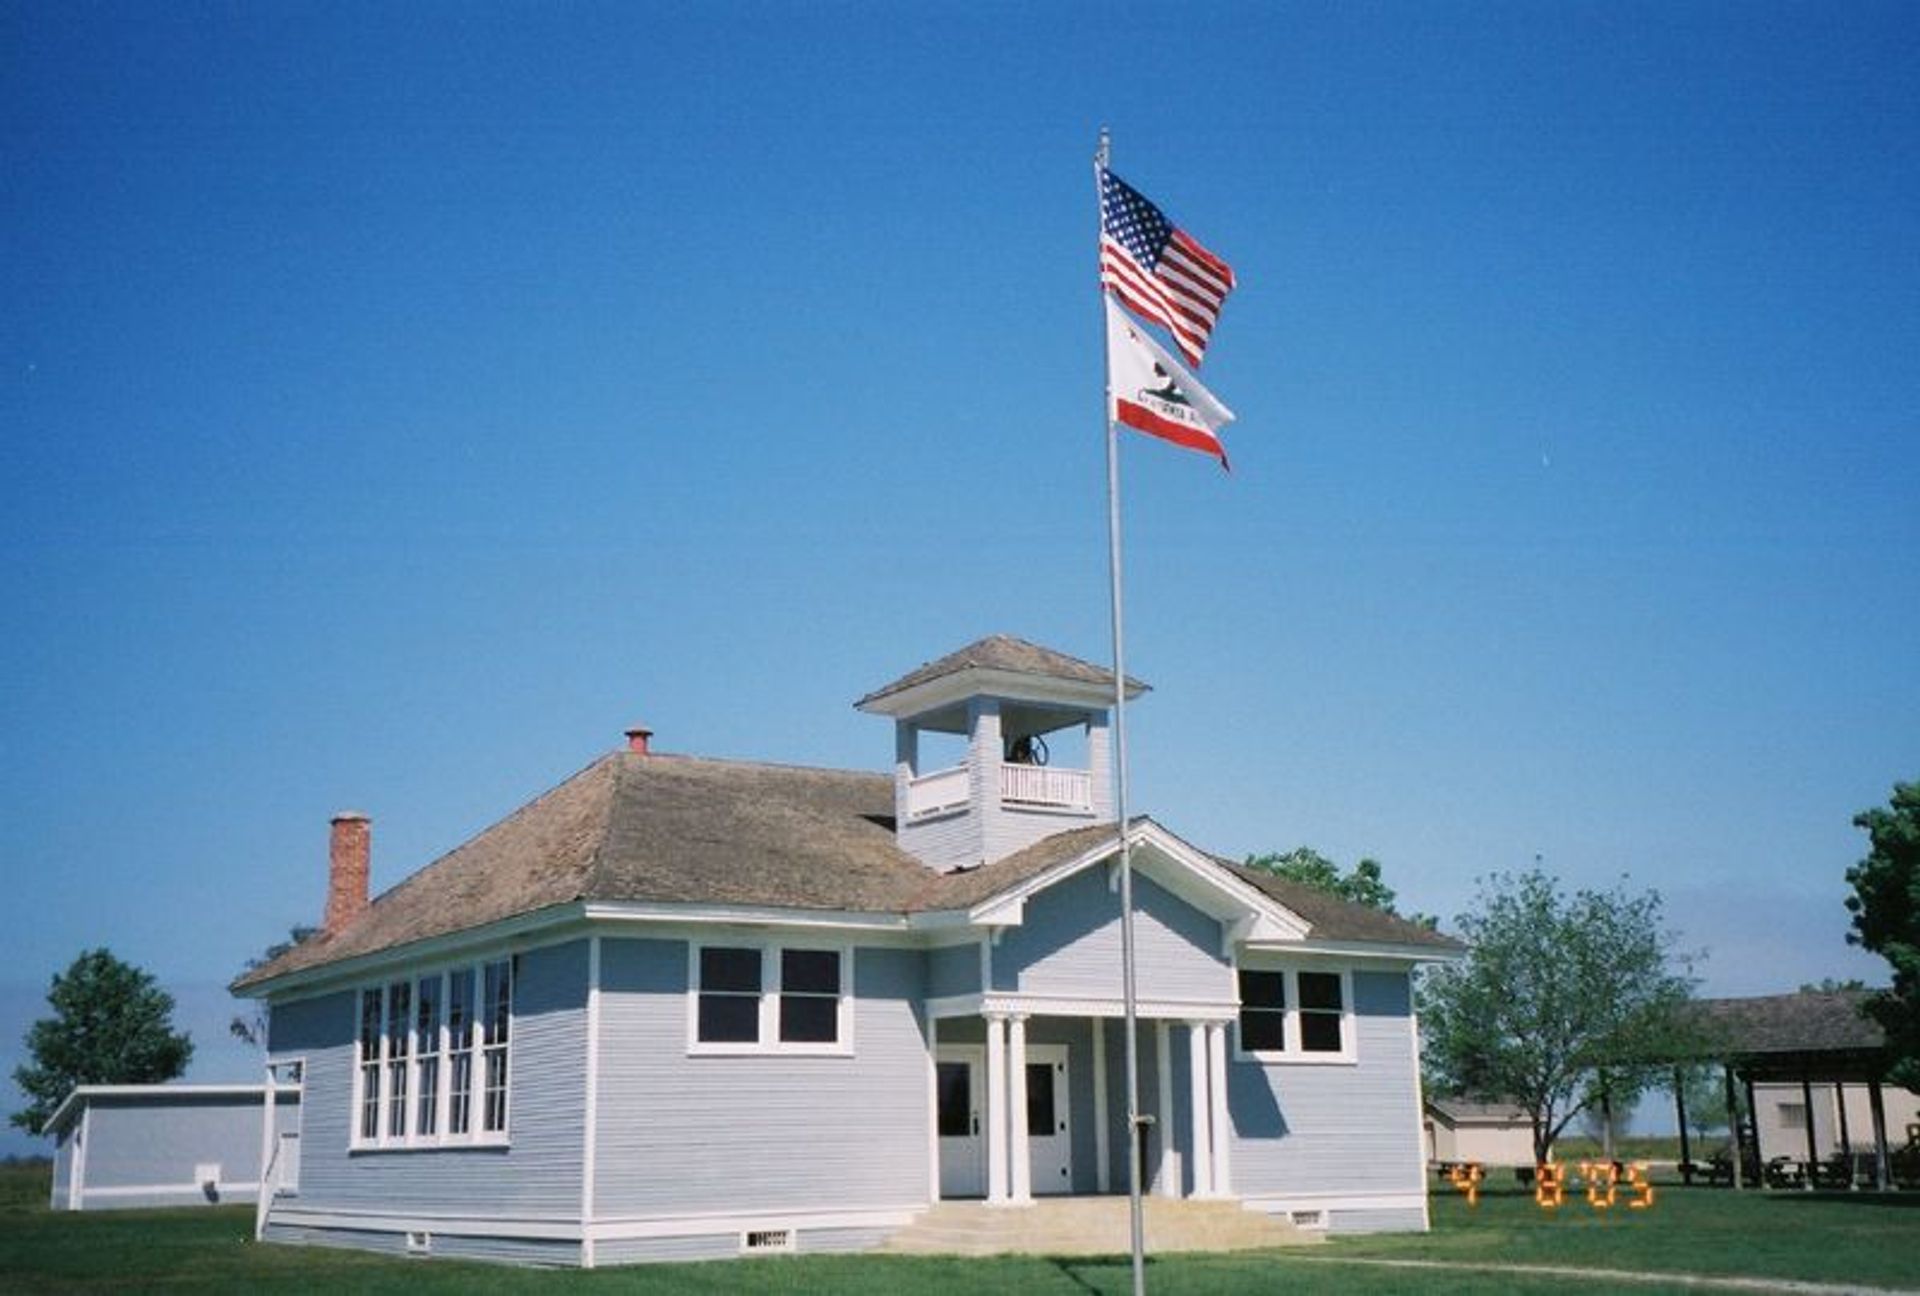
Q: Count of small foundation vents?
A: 3